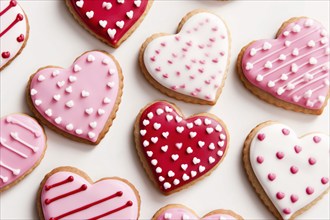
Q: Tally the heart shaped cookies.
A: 10